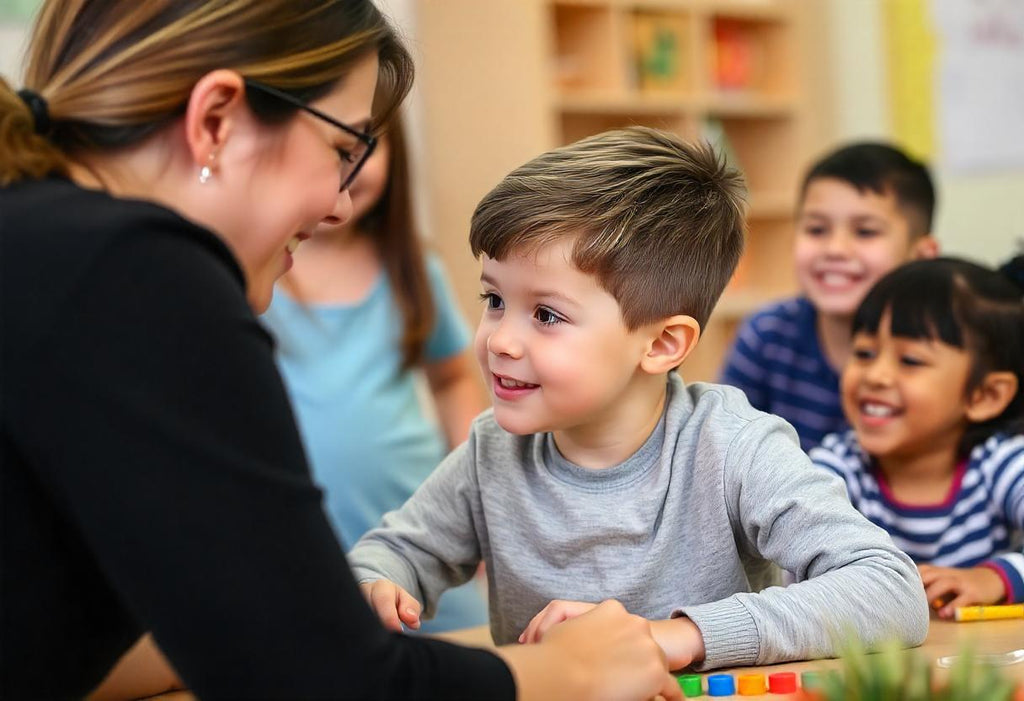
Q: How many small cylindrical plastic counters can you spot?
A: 5